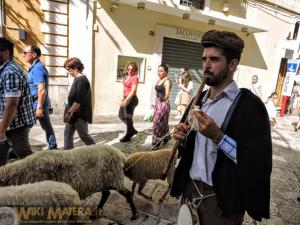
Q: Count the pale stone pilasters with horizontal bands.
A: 1